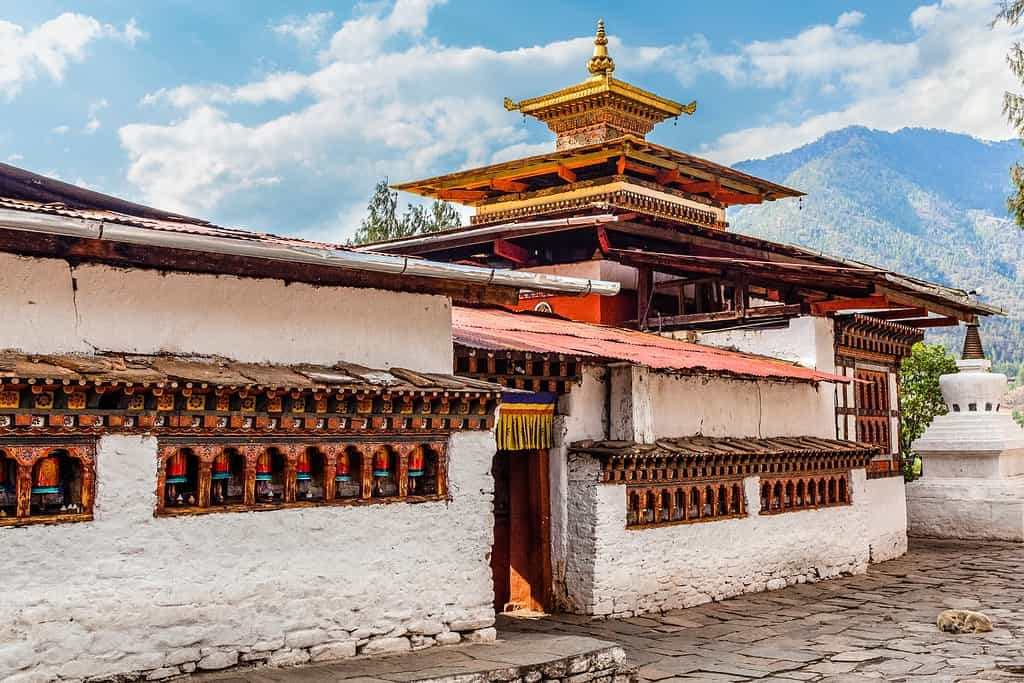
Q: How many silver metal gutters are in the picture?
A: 2